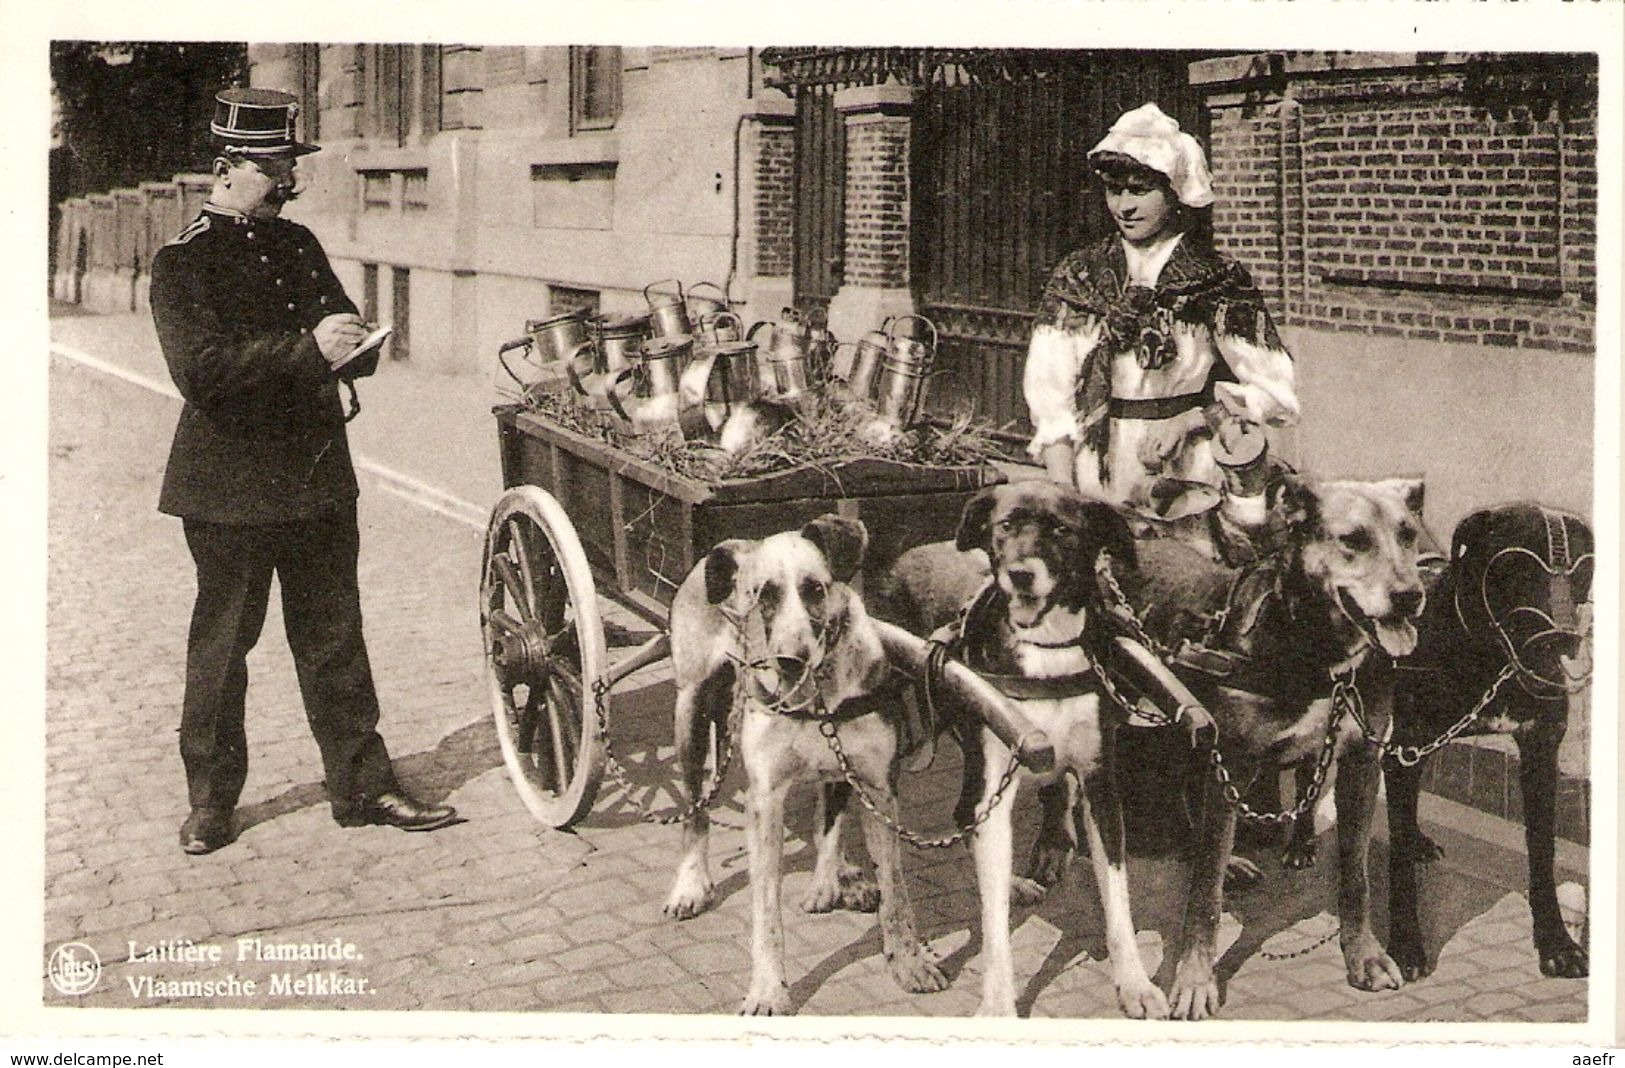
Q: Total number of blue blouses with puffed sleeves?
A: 0